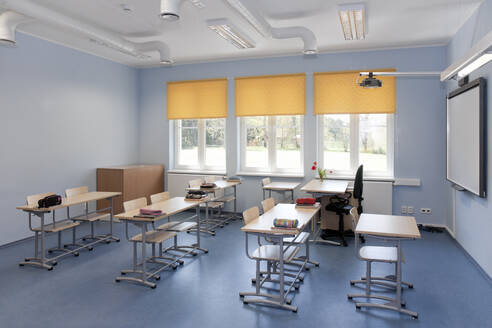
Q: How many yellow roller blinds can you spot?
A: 3